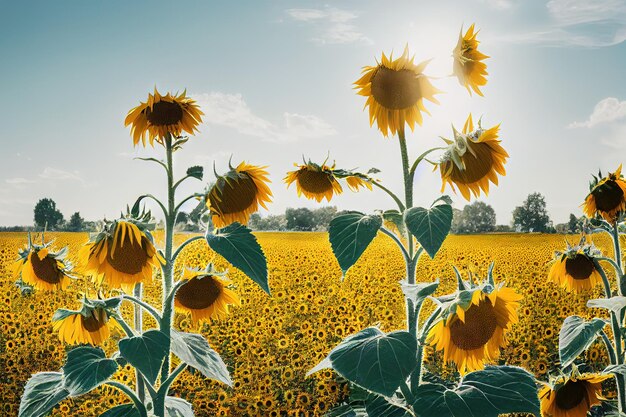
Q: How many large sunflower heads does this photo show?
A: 14